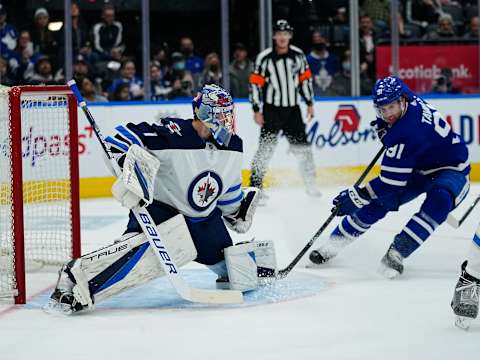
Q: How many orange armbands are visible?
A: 2